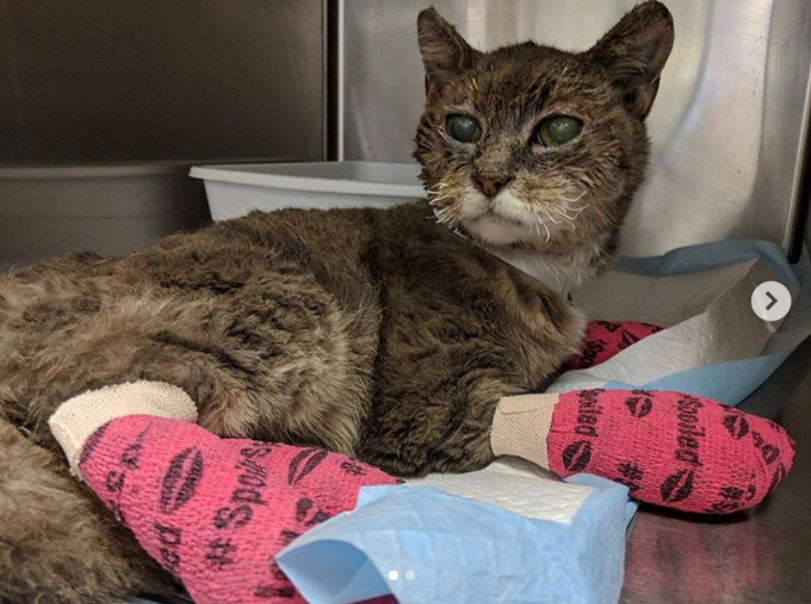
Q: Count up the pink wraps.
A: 3